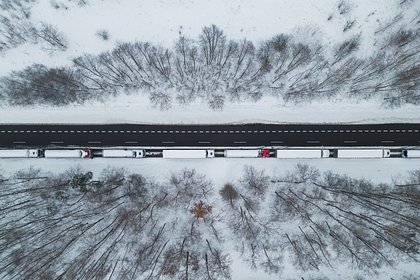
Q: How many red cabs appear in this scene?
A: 2